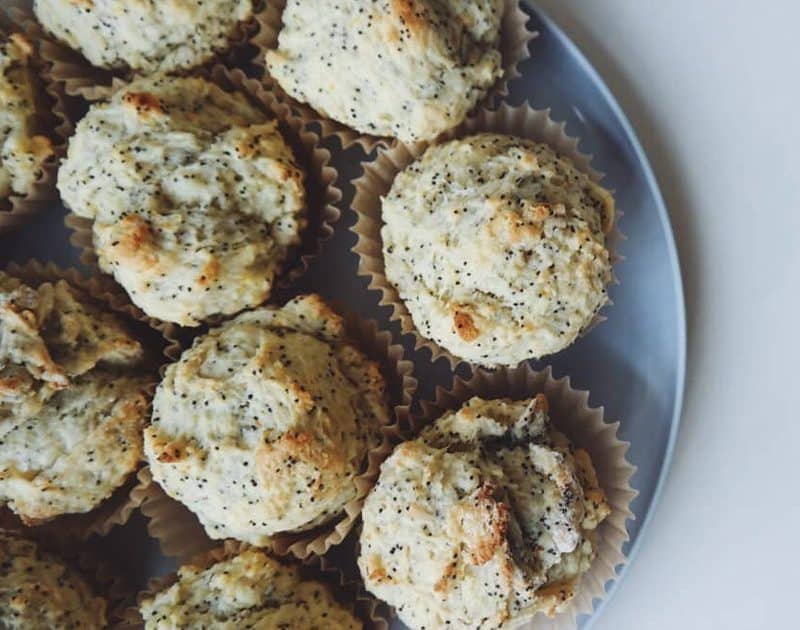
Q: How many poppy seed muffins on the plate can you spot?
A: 10